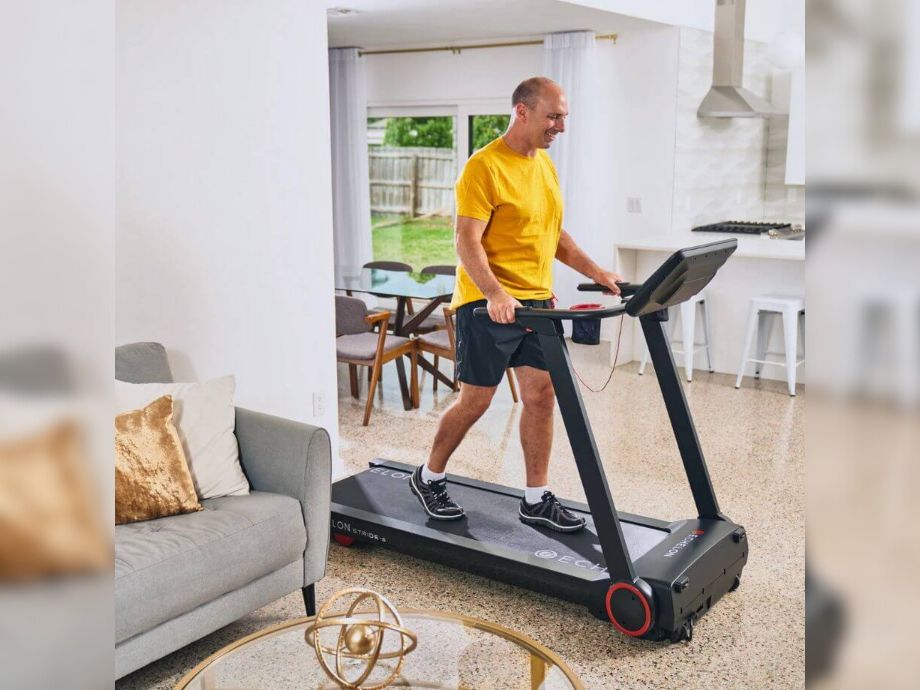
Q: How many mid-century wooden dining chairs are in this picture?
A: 4